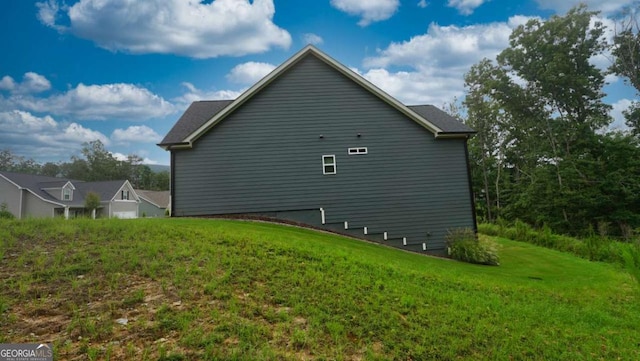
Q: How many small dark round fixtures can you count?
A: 2